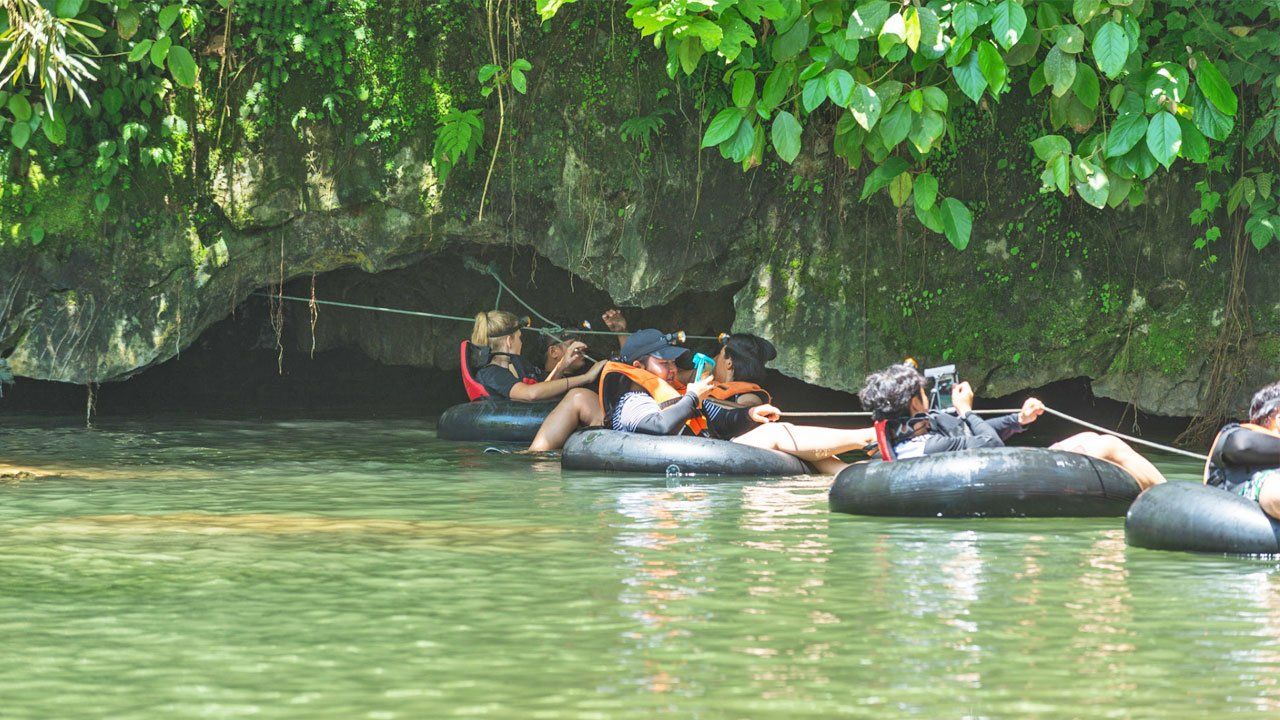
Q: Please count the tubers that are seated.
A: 6